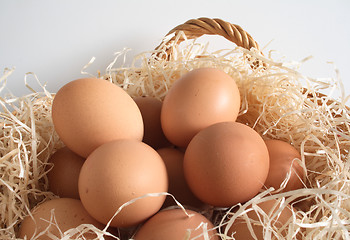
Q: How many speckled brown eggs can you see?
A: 11